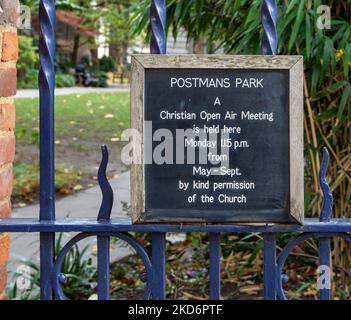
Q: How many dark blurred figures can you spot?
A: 1